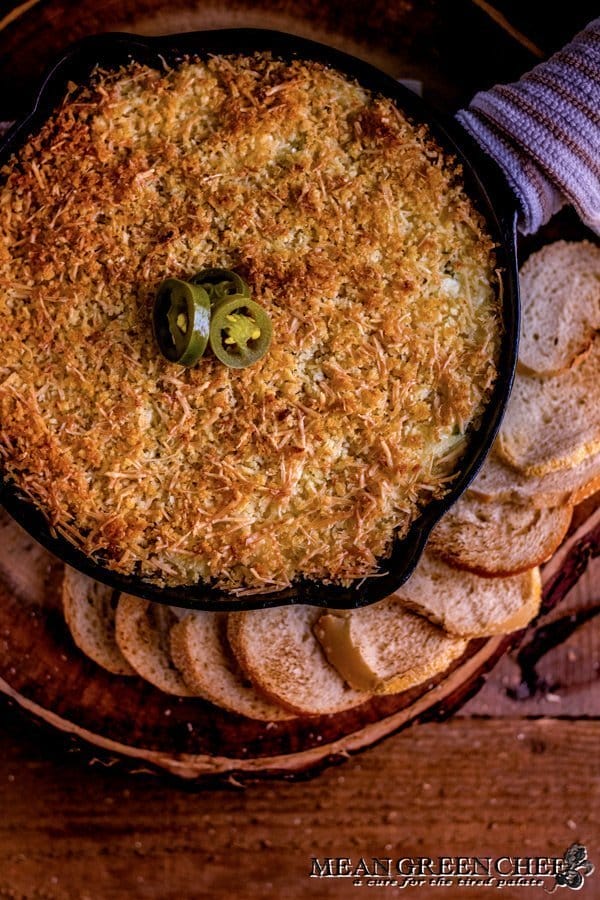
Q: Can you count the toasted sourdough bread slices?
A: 10